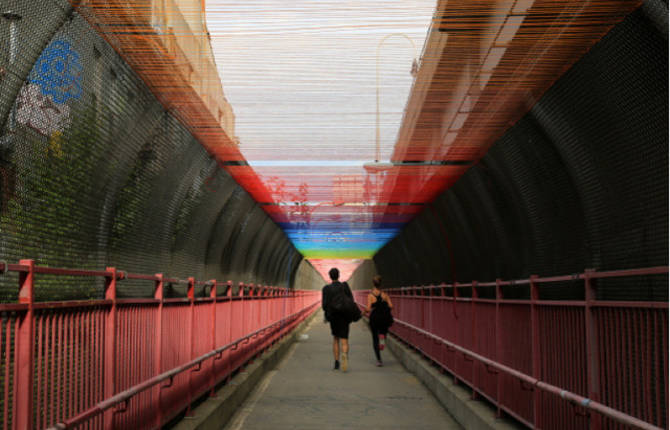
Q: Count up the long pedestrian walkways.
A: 1